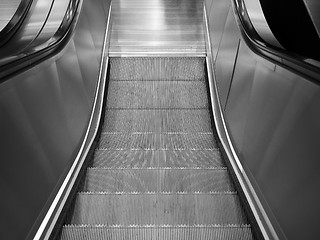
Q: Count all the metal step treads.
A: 8